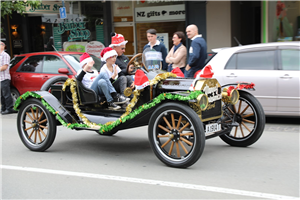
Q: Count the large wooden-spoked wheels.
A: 3